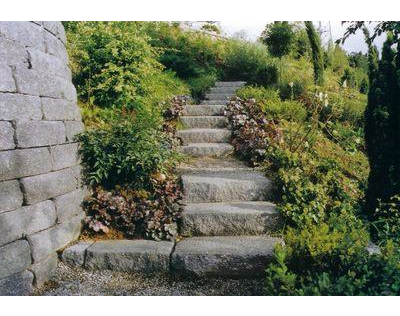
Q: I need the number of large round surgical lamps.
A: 0